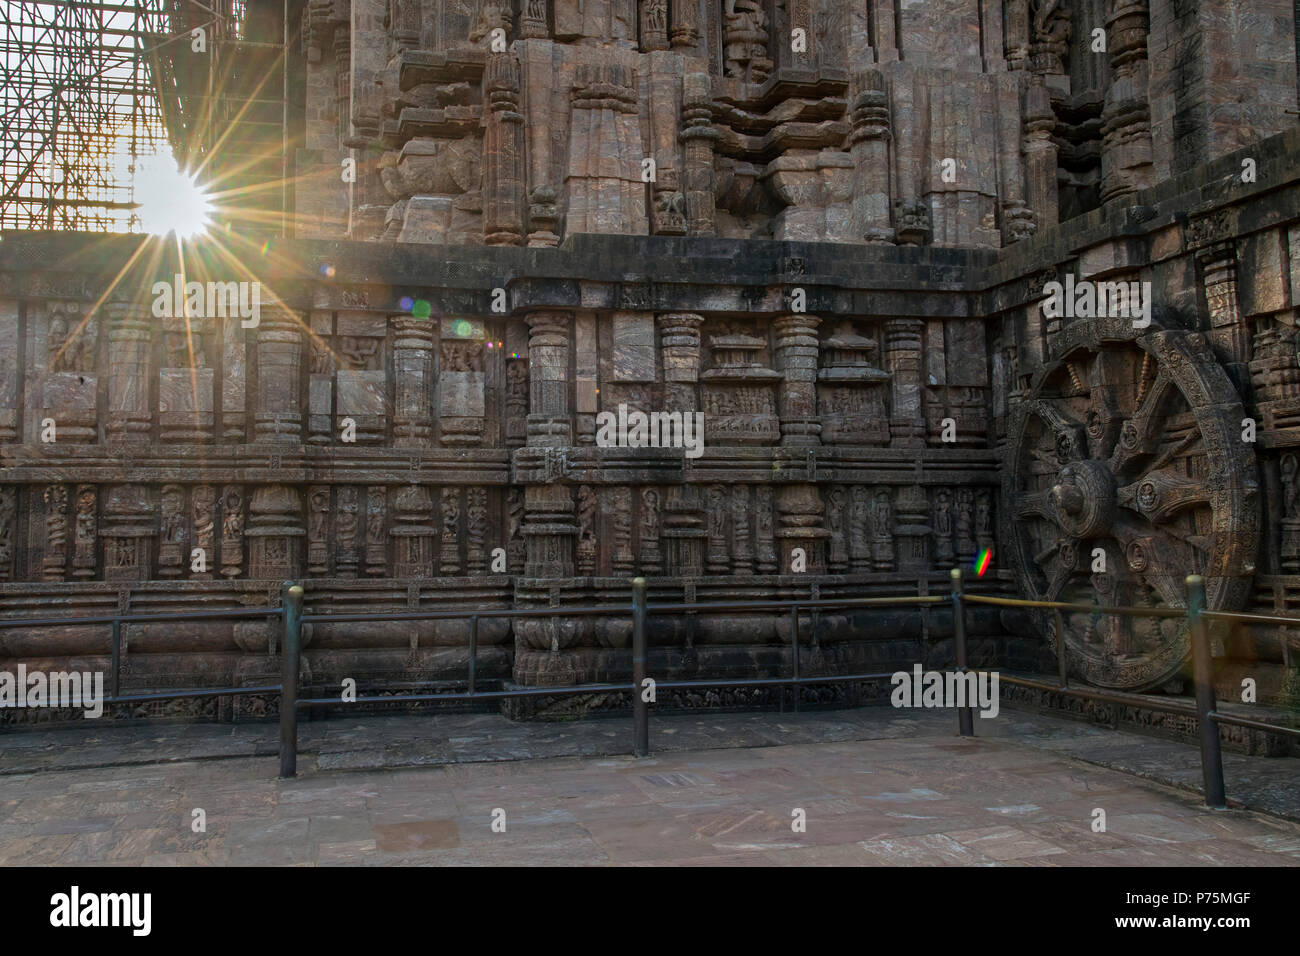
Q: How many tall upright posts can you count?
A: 4